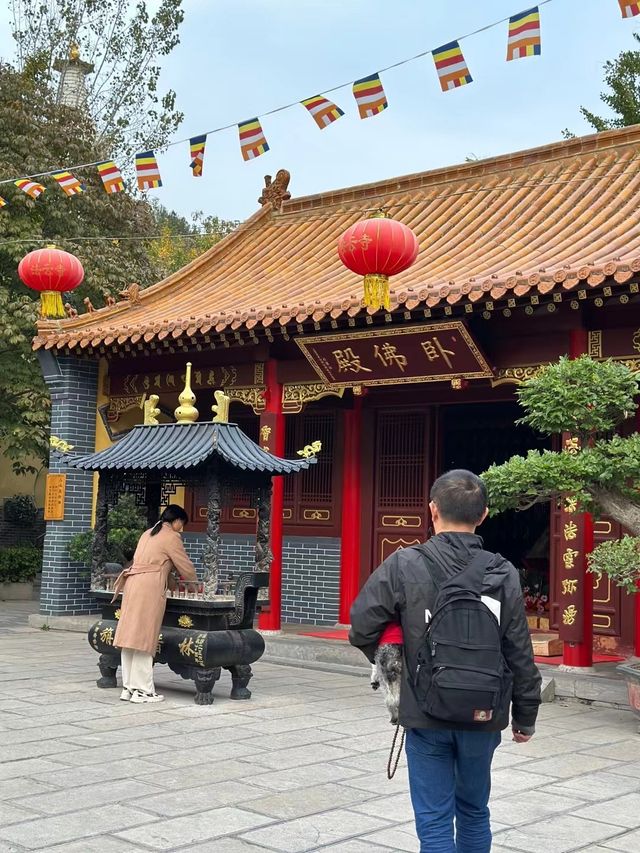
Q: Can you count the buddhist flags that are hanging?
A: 12